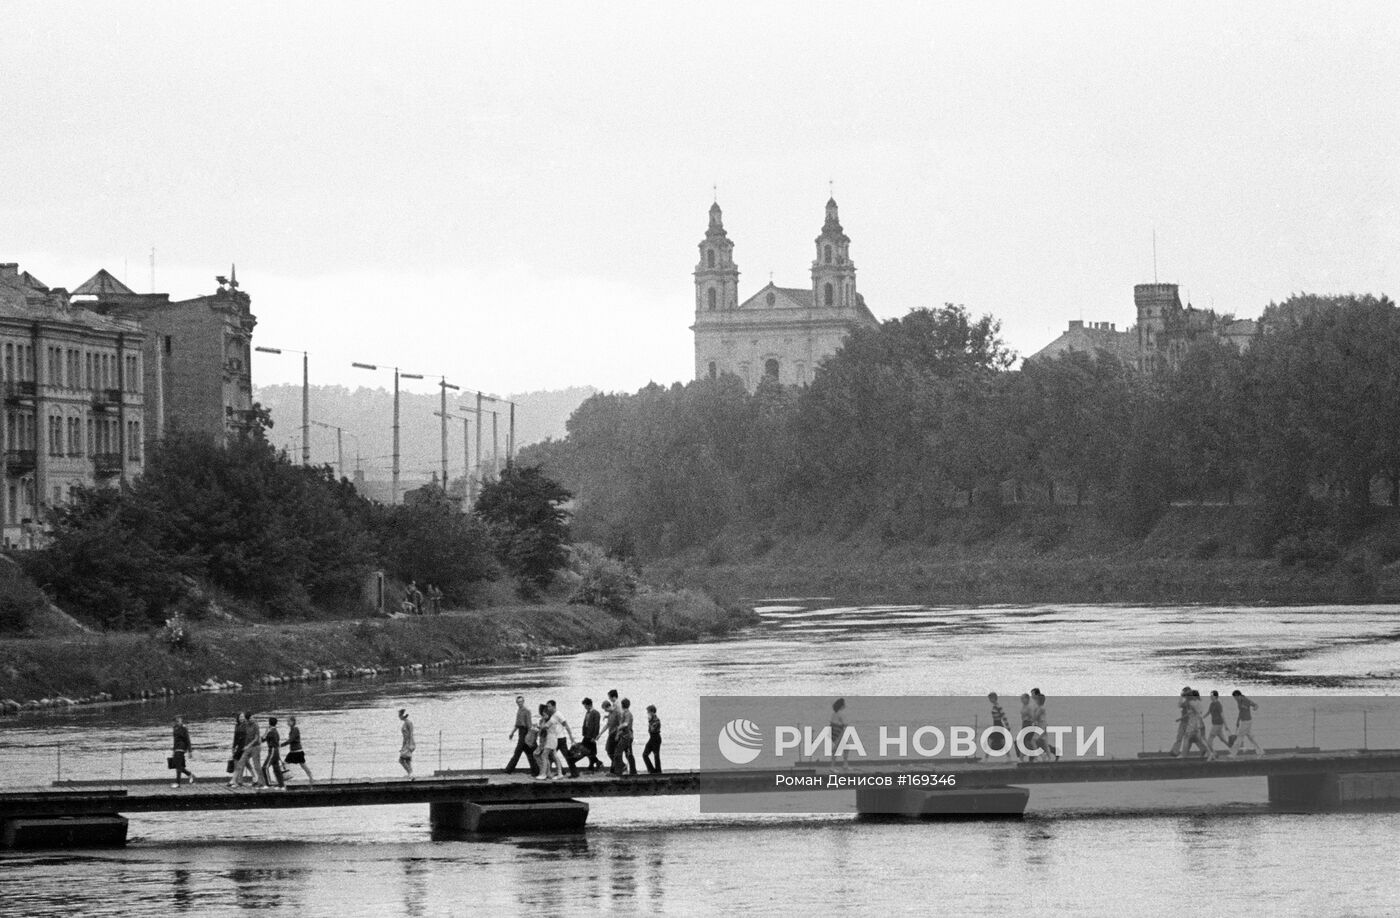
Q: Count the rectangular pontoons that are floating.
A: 4